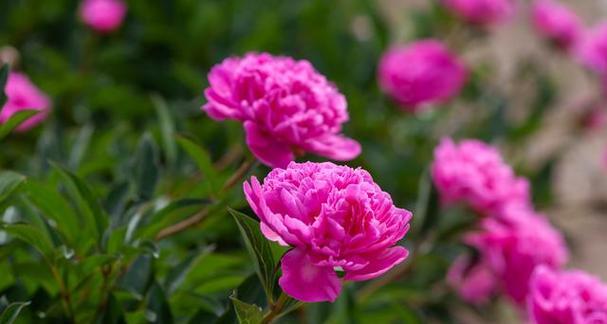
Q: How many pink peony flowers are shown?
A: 11